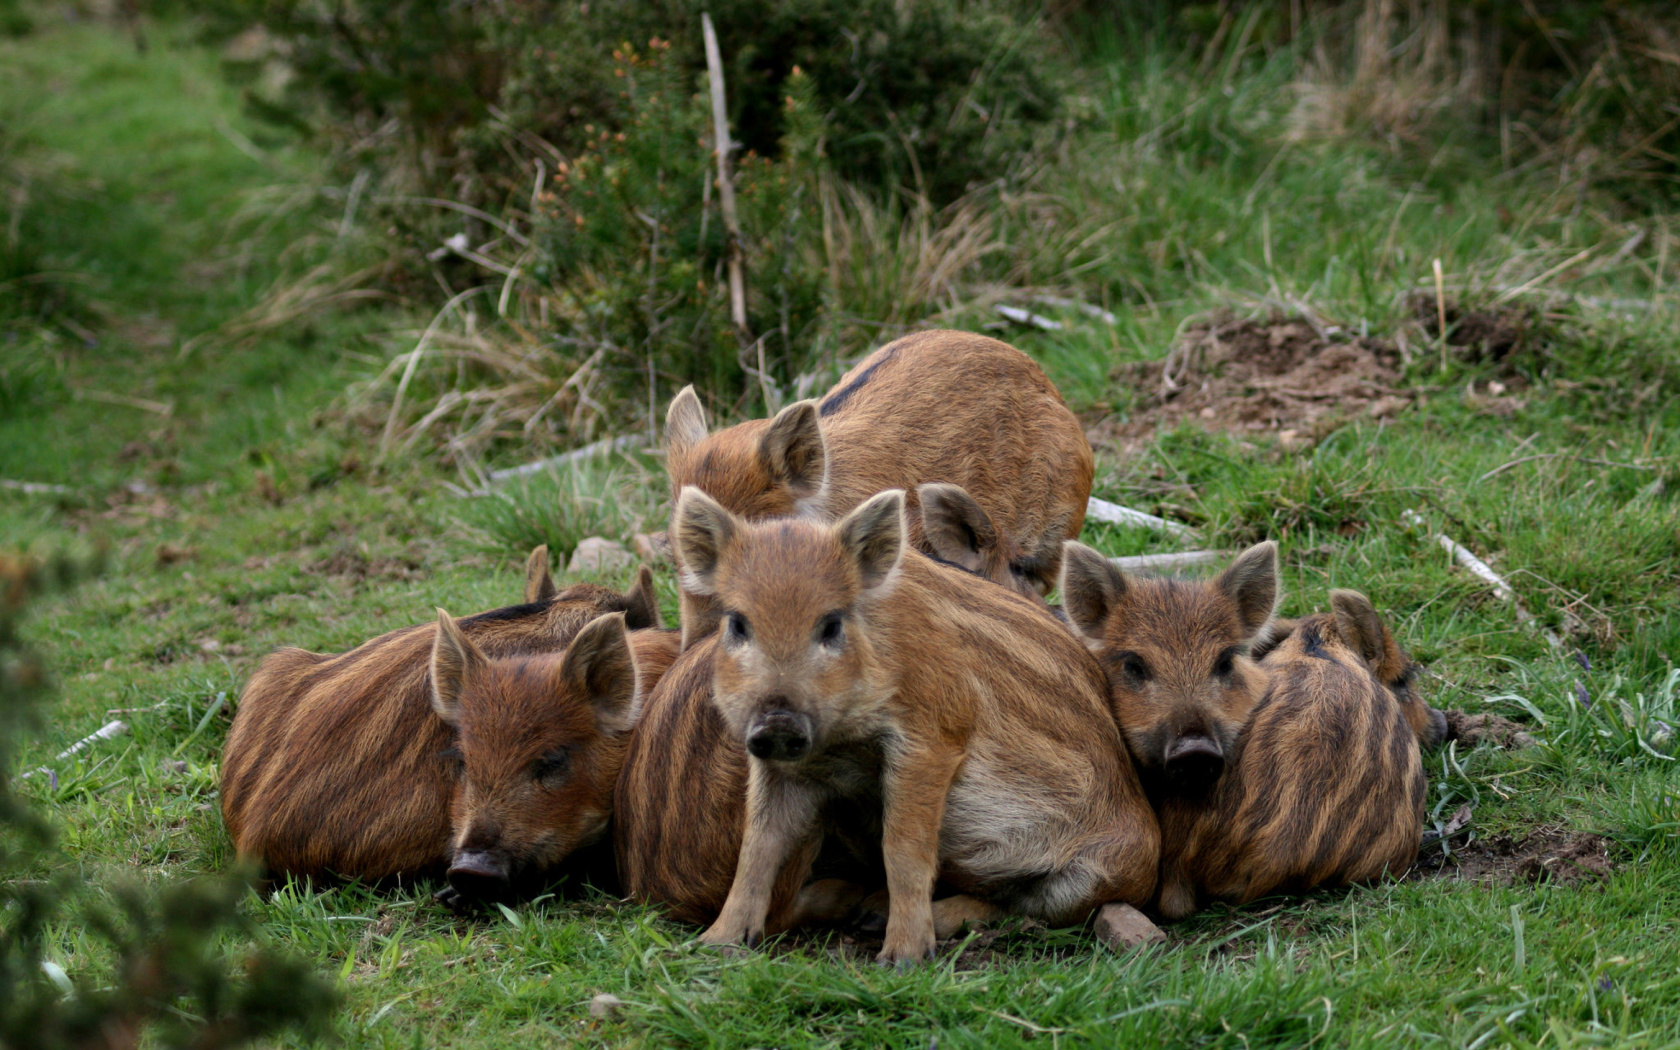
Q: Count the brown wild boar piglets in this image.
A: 7